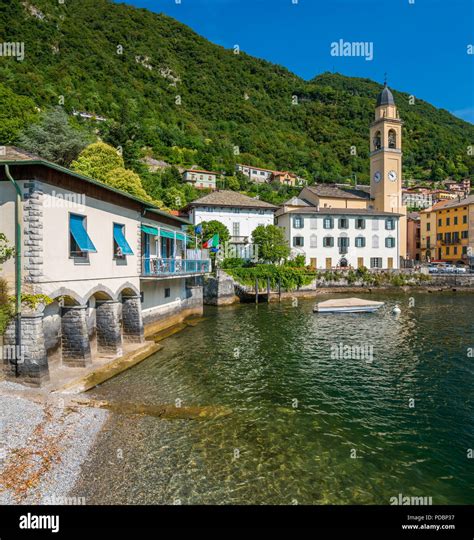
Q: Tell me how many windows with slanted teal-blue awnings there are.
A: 2